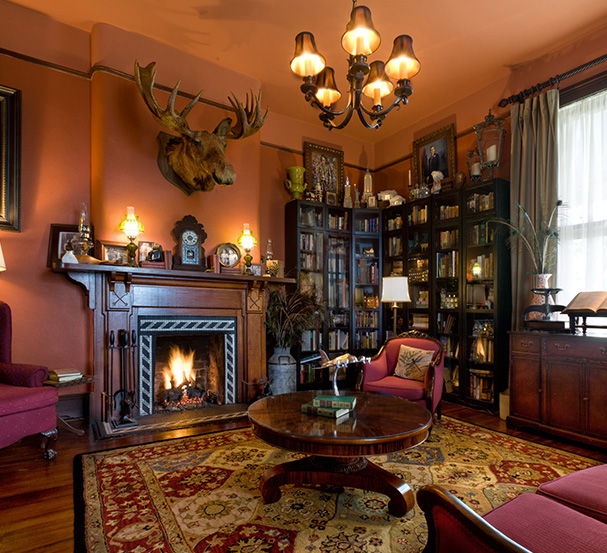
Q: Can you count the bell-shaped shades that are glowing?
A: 5